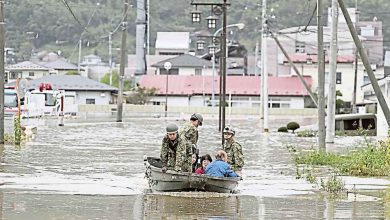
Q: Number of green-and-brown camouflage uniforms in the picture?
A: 3